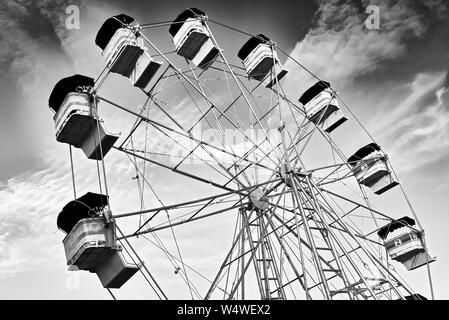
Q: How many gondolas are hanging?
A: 8